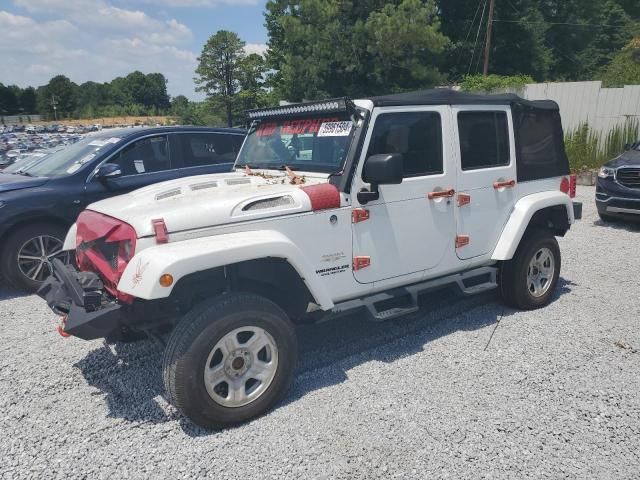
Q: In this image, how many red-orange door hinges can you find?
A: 4